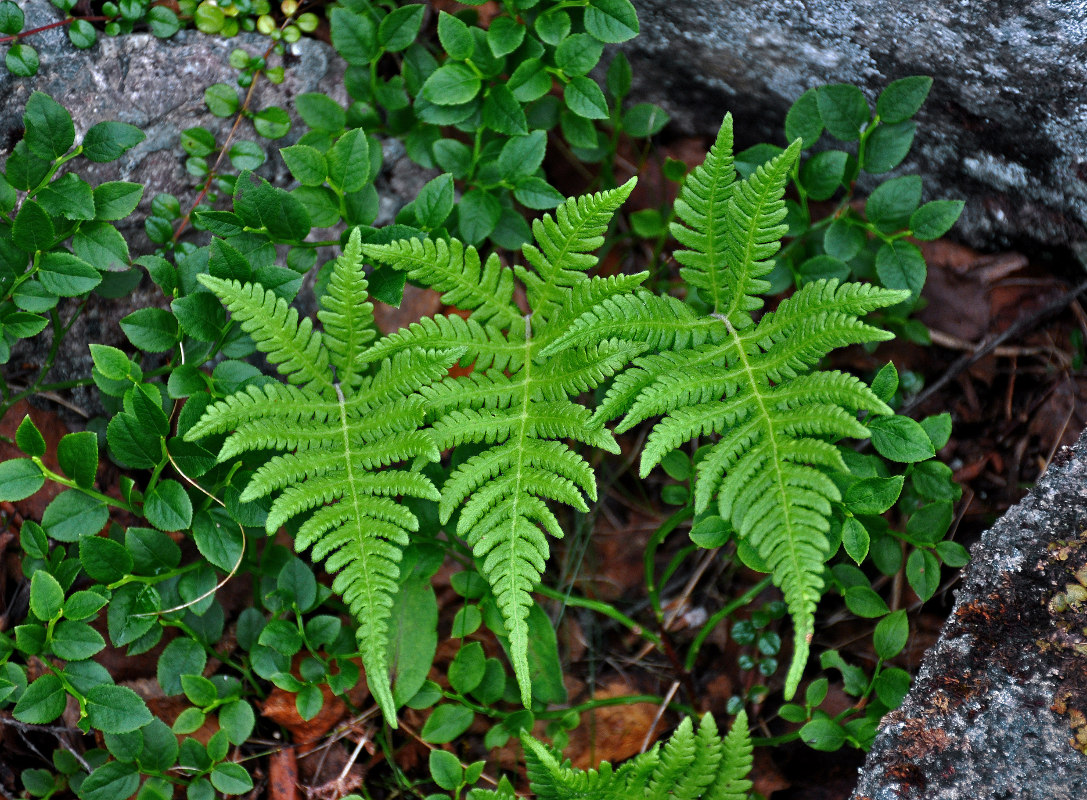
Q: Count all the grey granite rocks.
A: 3